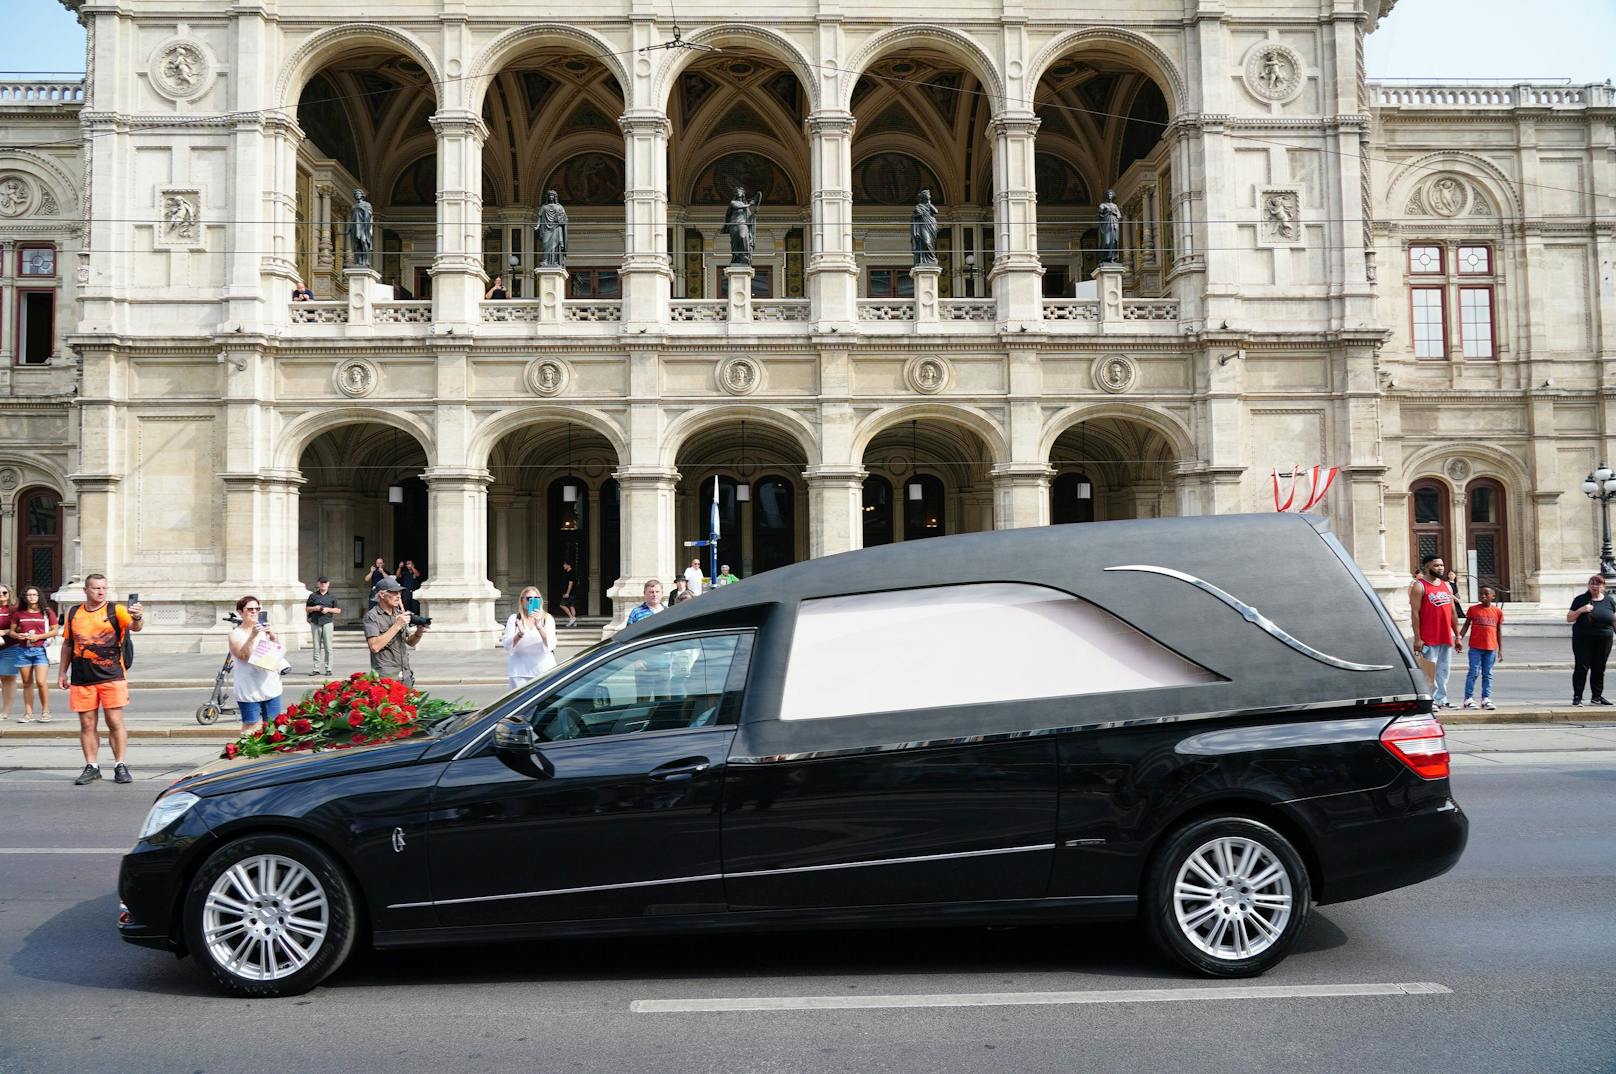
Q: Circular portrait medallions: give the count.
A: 5